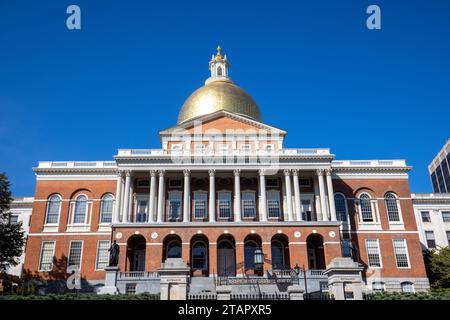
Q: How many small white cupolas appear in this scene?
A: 1